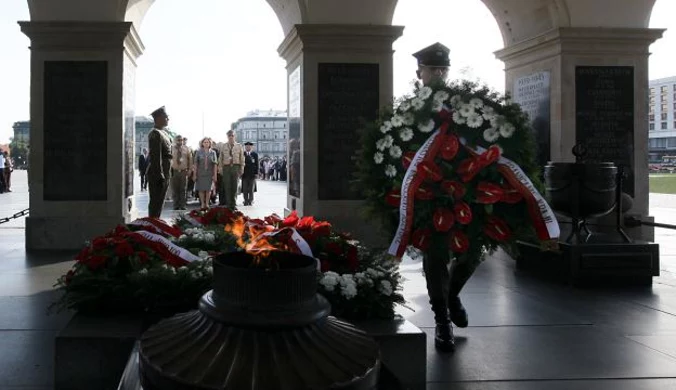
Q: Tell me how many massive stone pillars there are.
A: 3